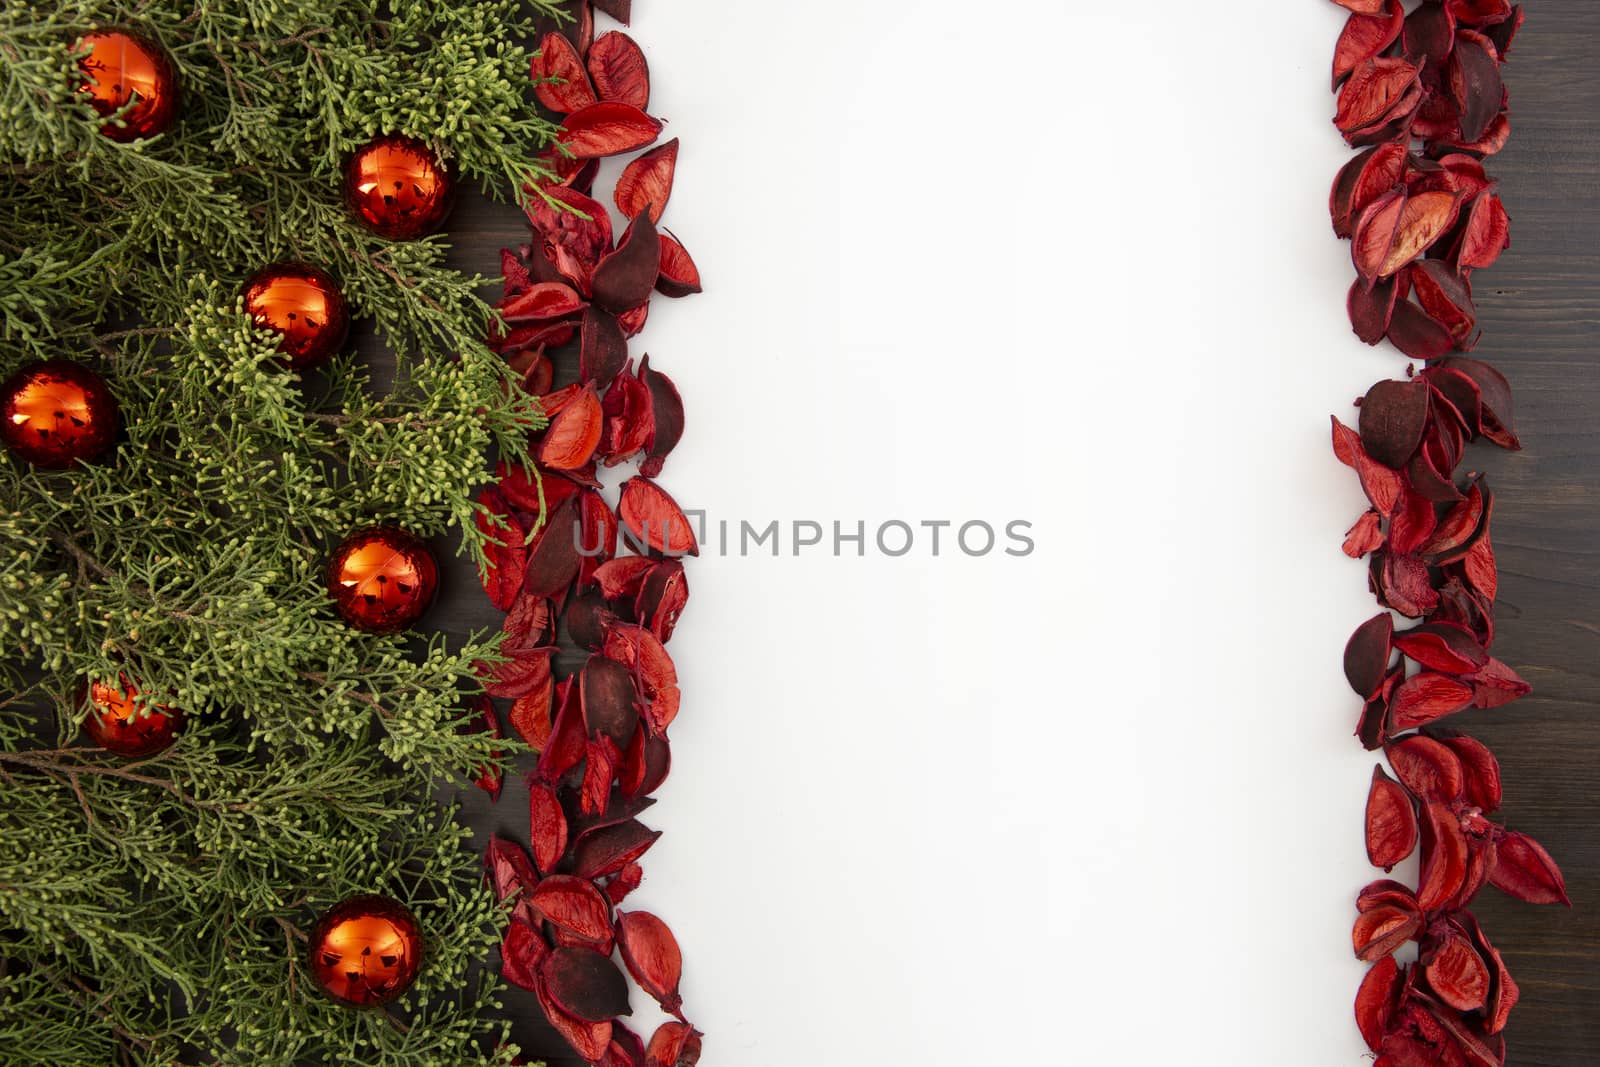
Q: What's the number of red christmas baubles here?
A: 7